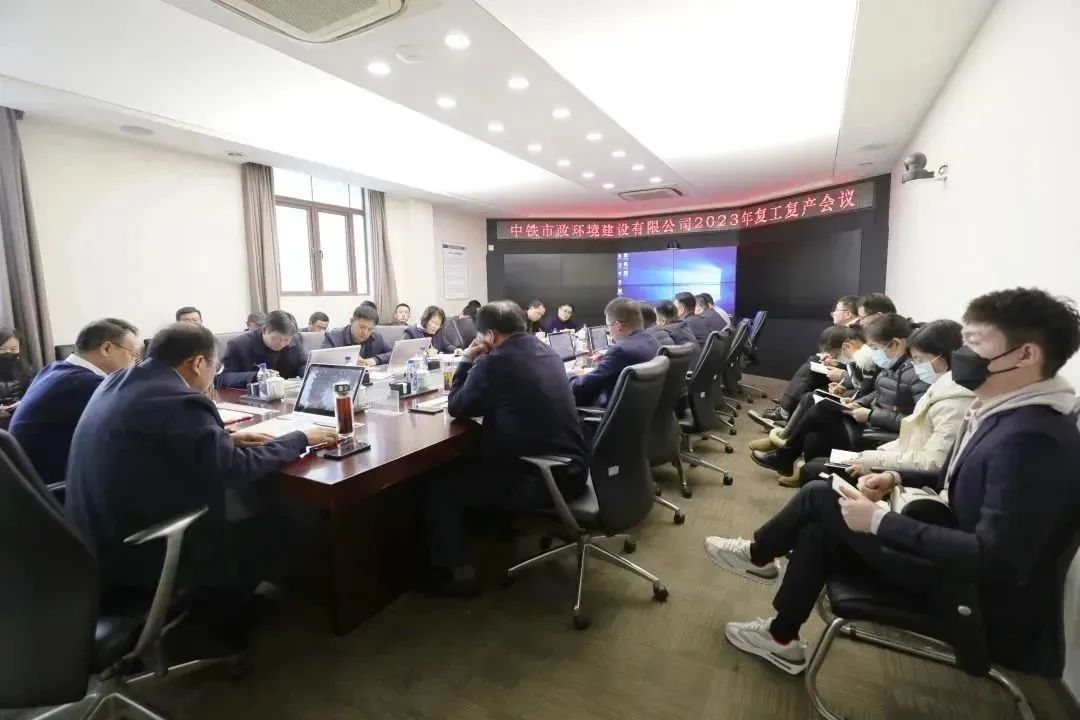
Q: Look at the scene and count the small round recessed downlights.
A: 14